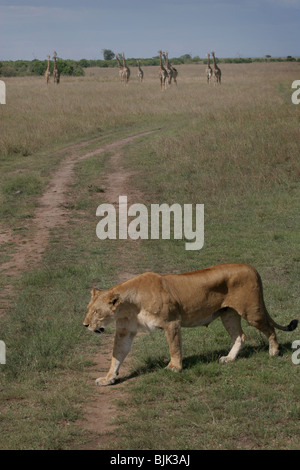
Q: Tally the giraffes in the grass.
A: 10